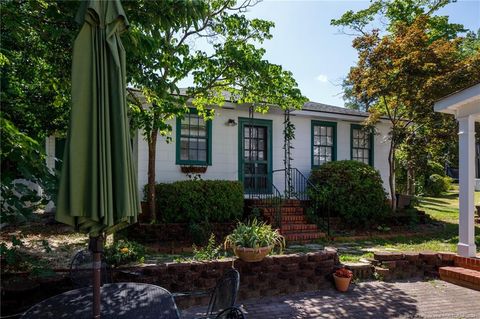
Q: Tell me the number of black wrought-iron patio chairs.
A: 3